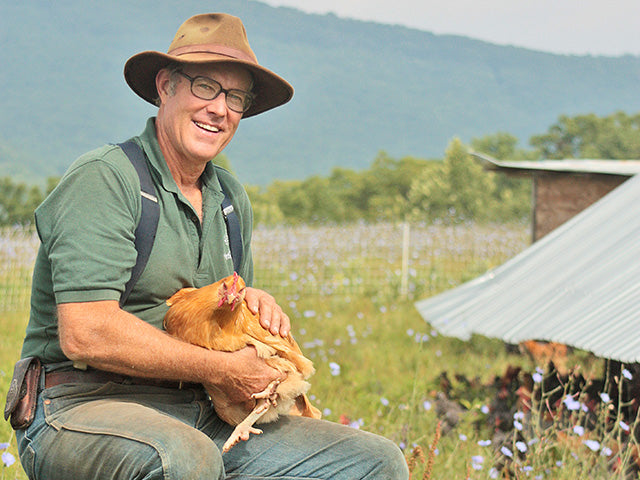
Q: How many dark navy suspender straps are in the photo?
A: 2